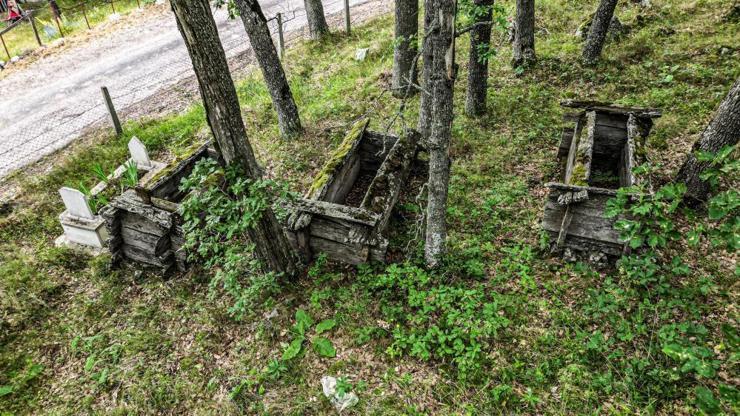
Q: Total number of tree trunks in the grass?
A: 10